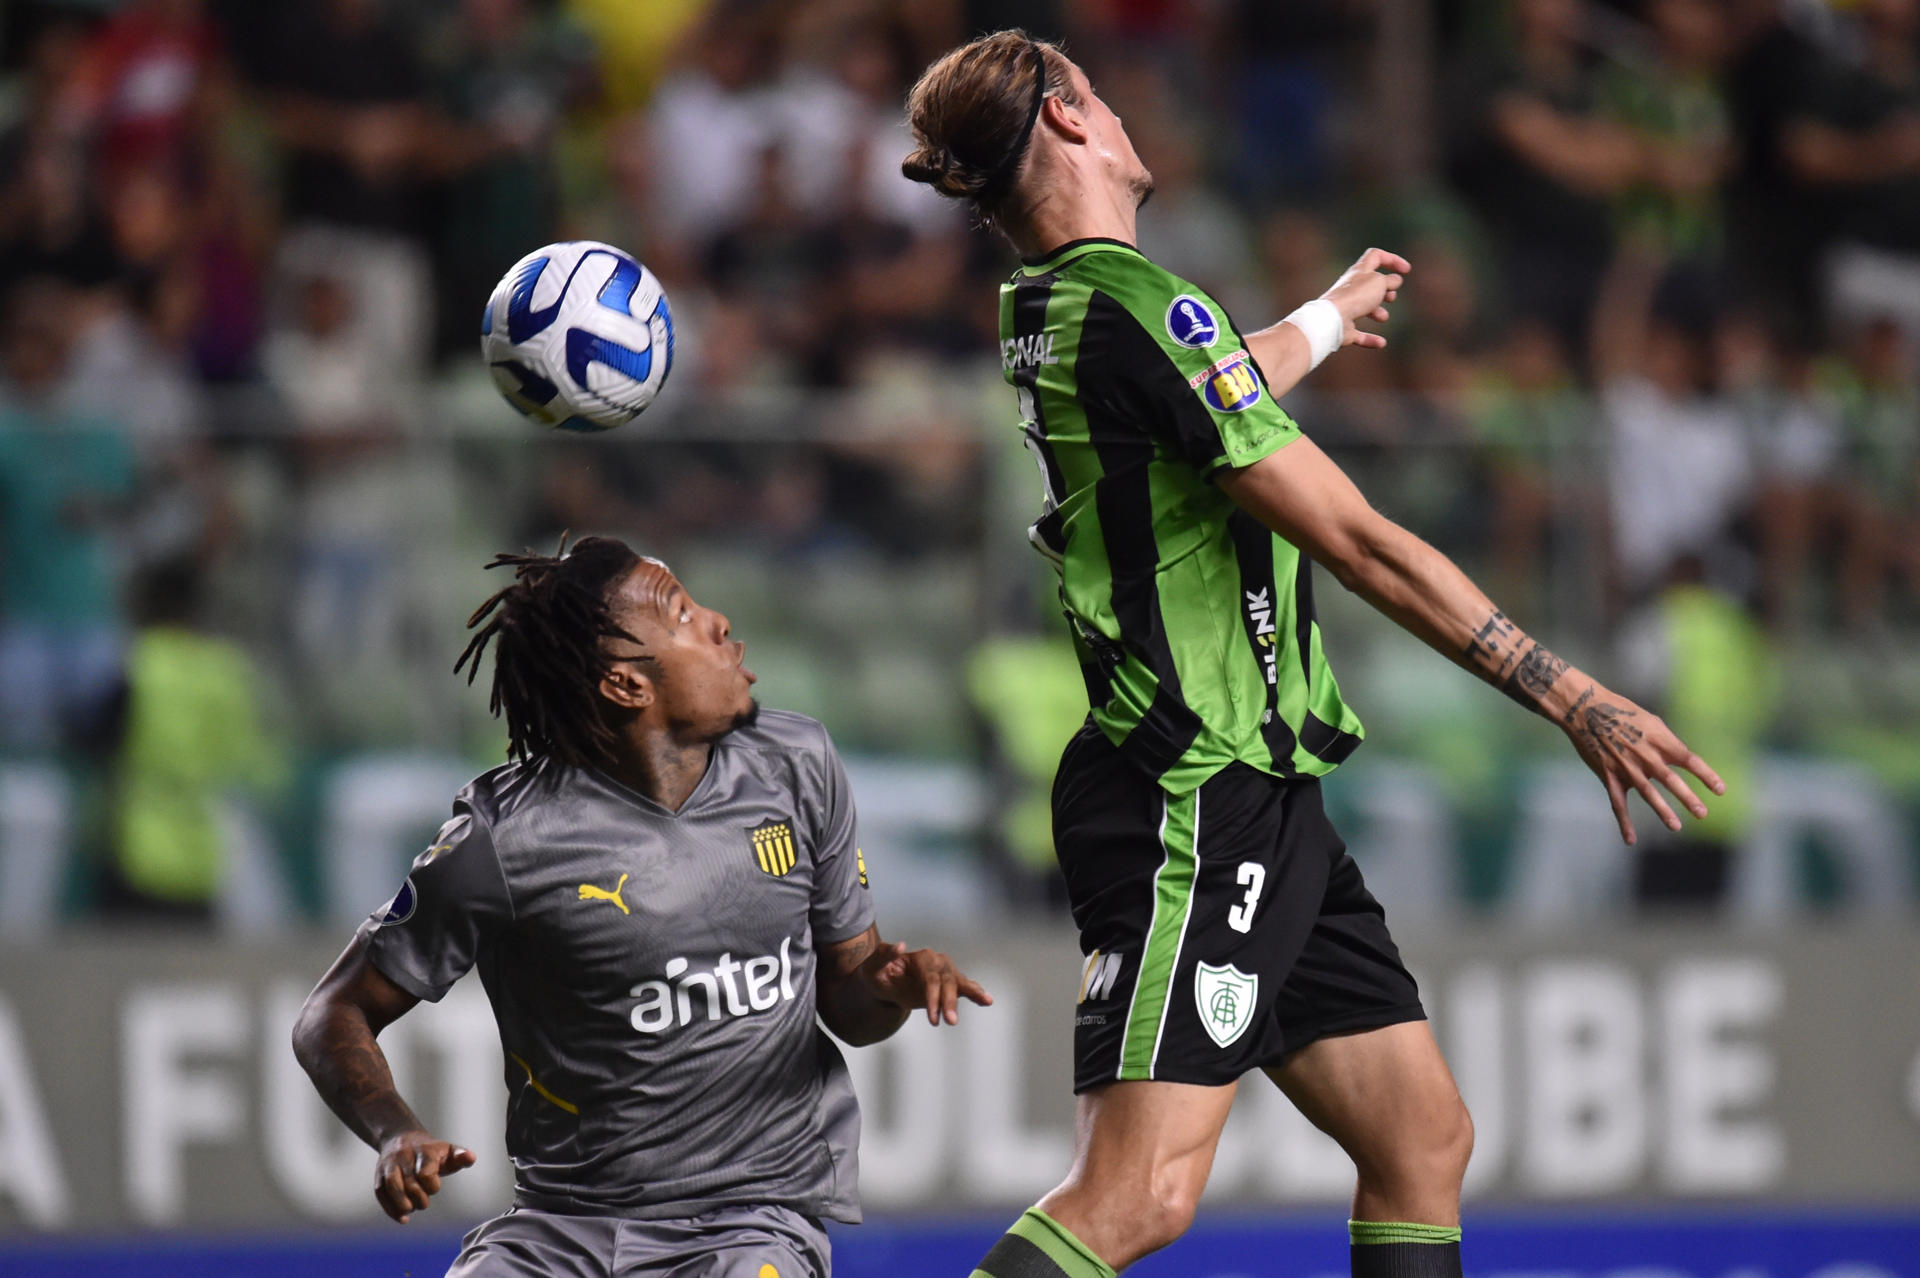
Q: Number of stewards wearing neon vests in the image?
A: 3